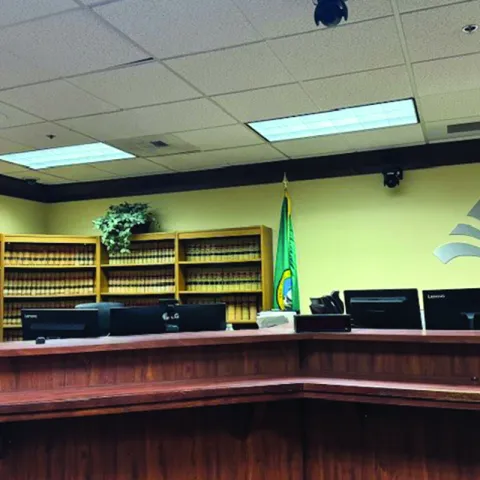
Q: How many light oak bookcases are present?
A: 3